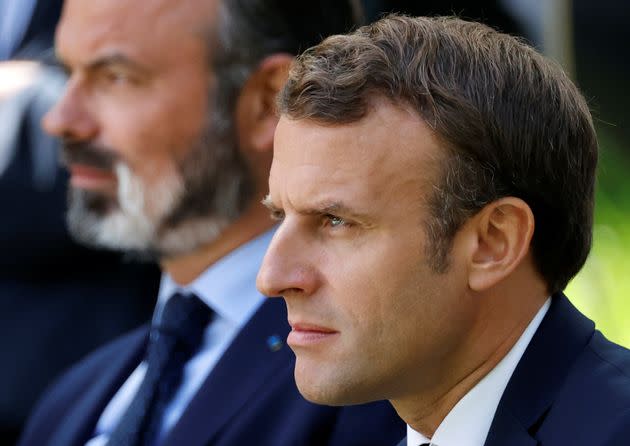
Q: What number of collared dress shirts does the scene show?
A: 2